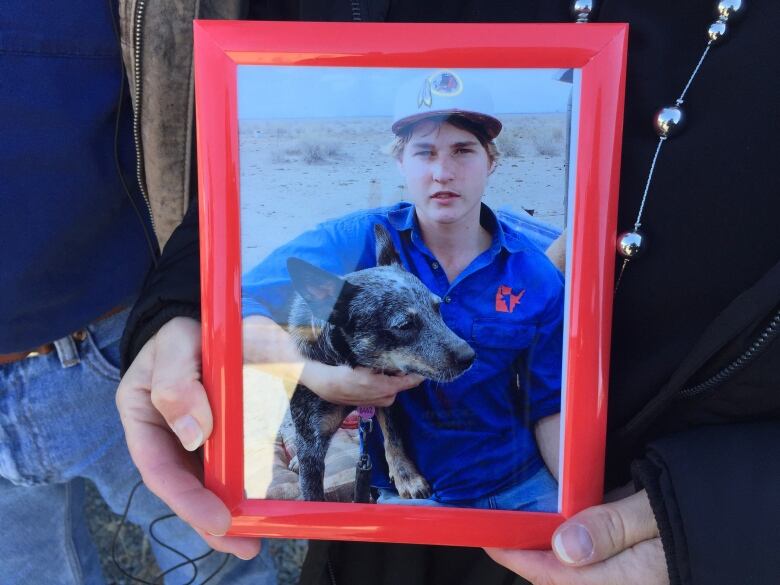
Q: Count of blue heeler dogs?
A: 1